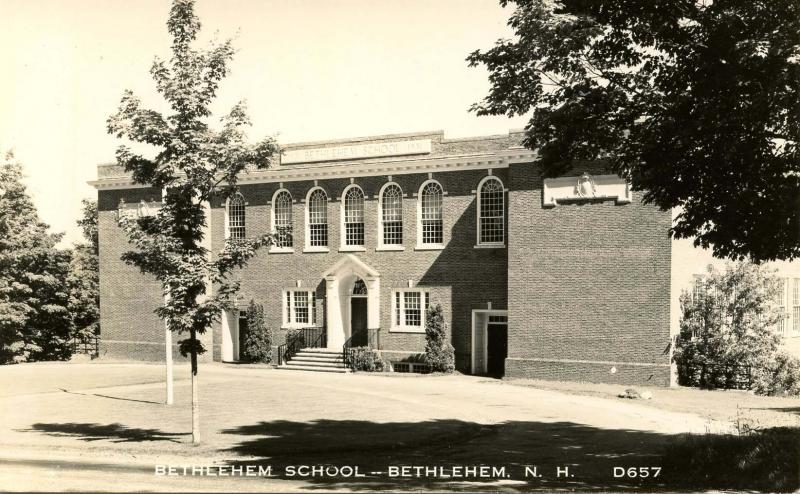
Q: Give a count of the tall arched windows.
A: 7